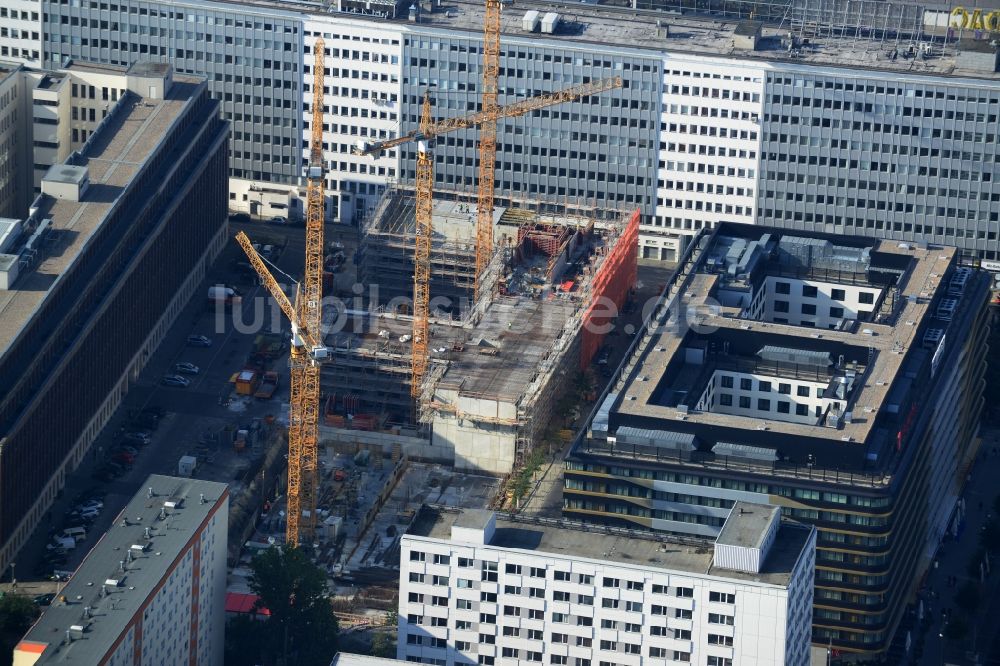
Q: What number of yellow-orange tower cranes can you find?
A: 4